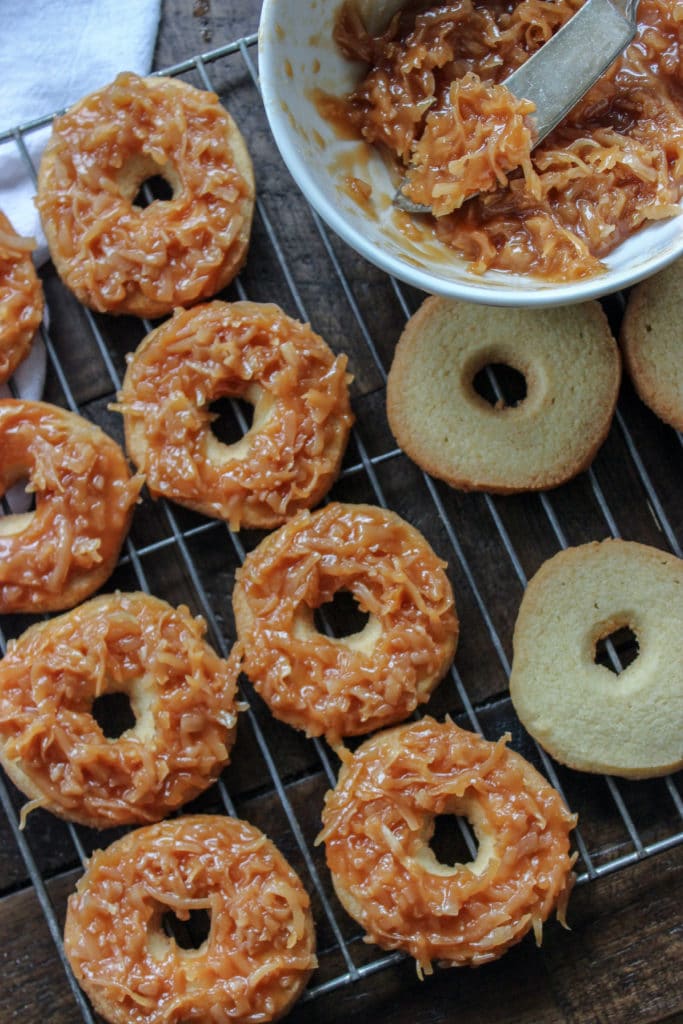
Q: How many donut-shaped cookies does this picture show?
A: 11